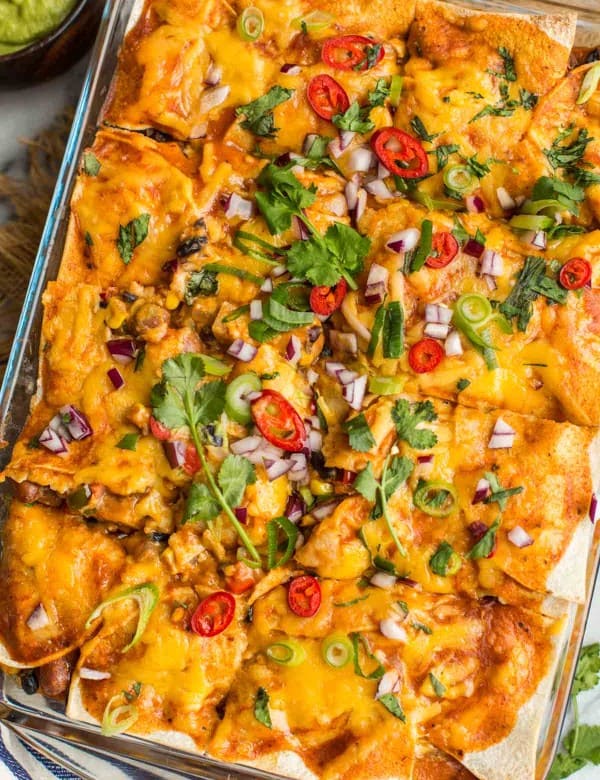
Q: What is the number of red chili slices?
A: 10